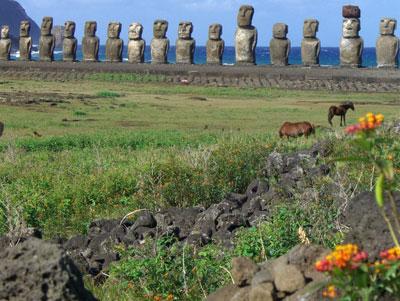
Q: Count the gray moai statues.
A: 15